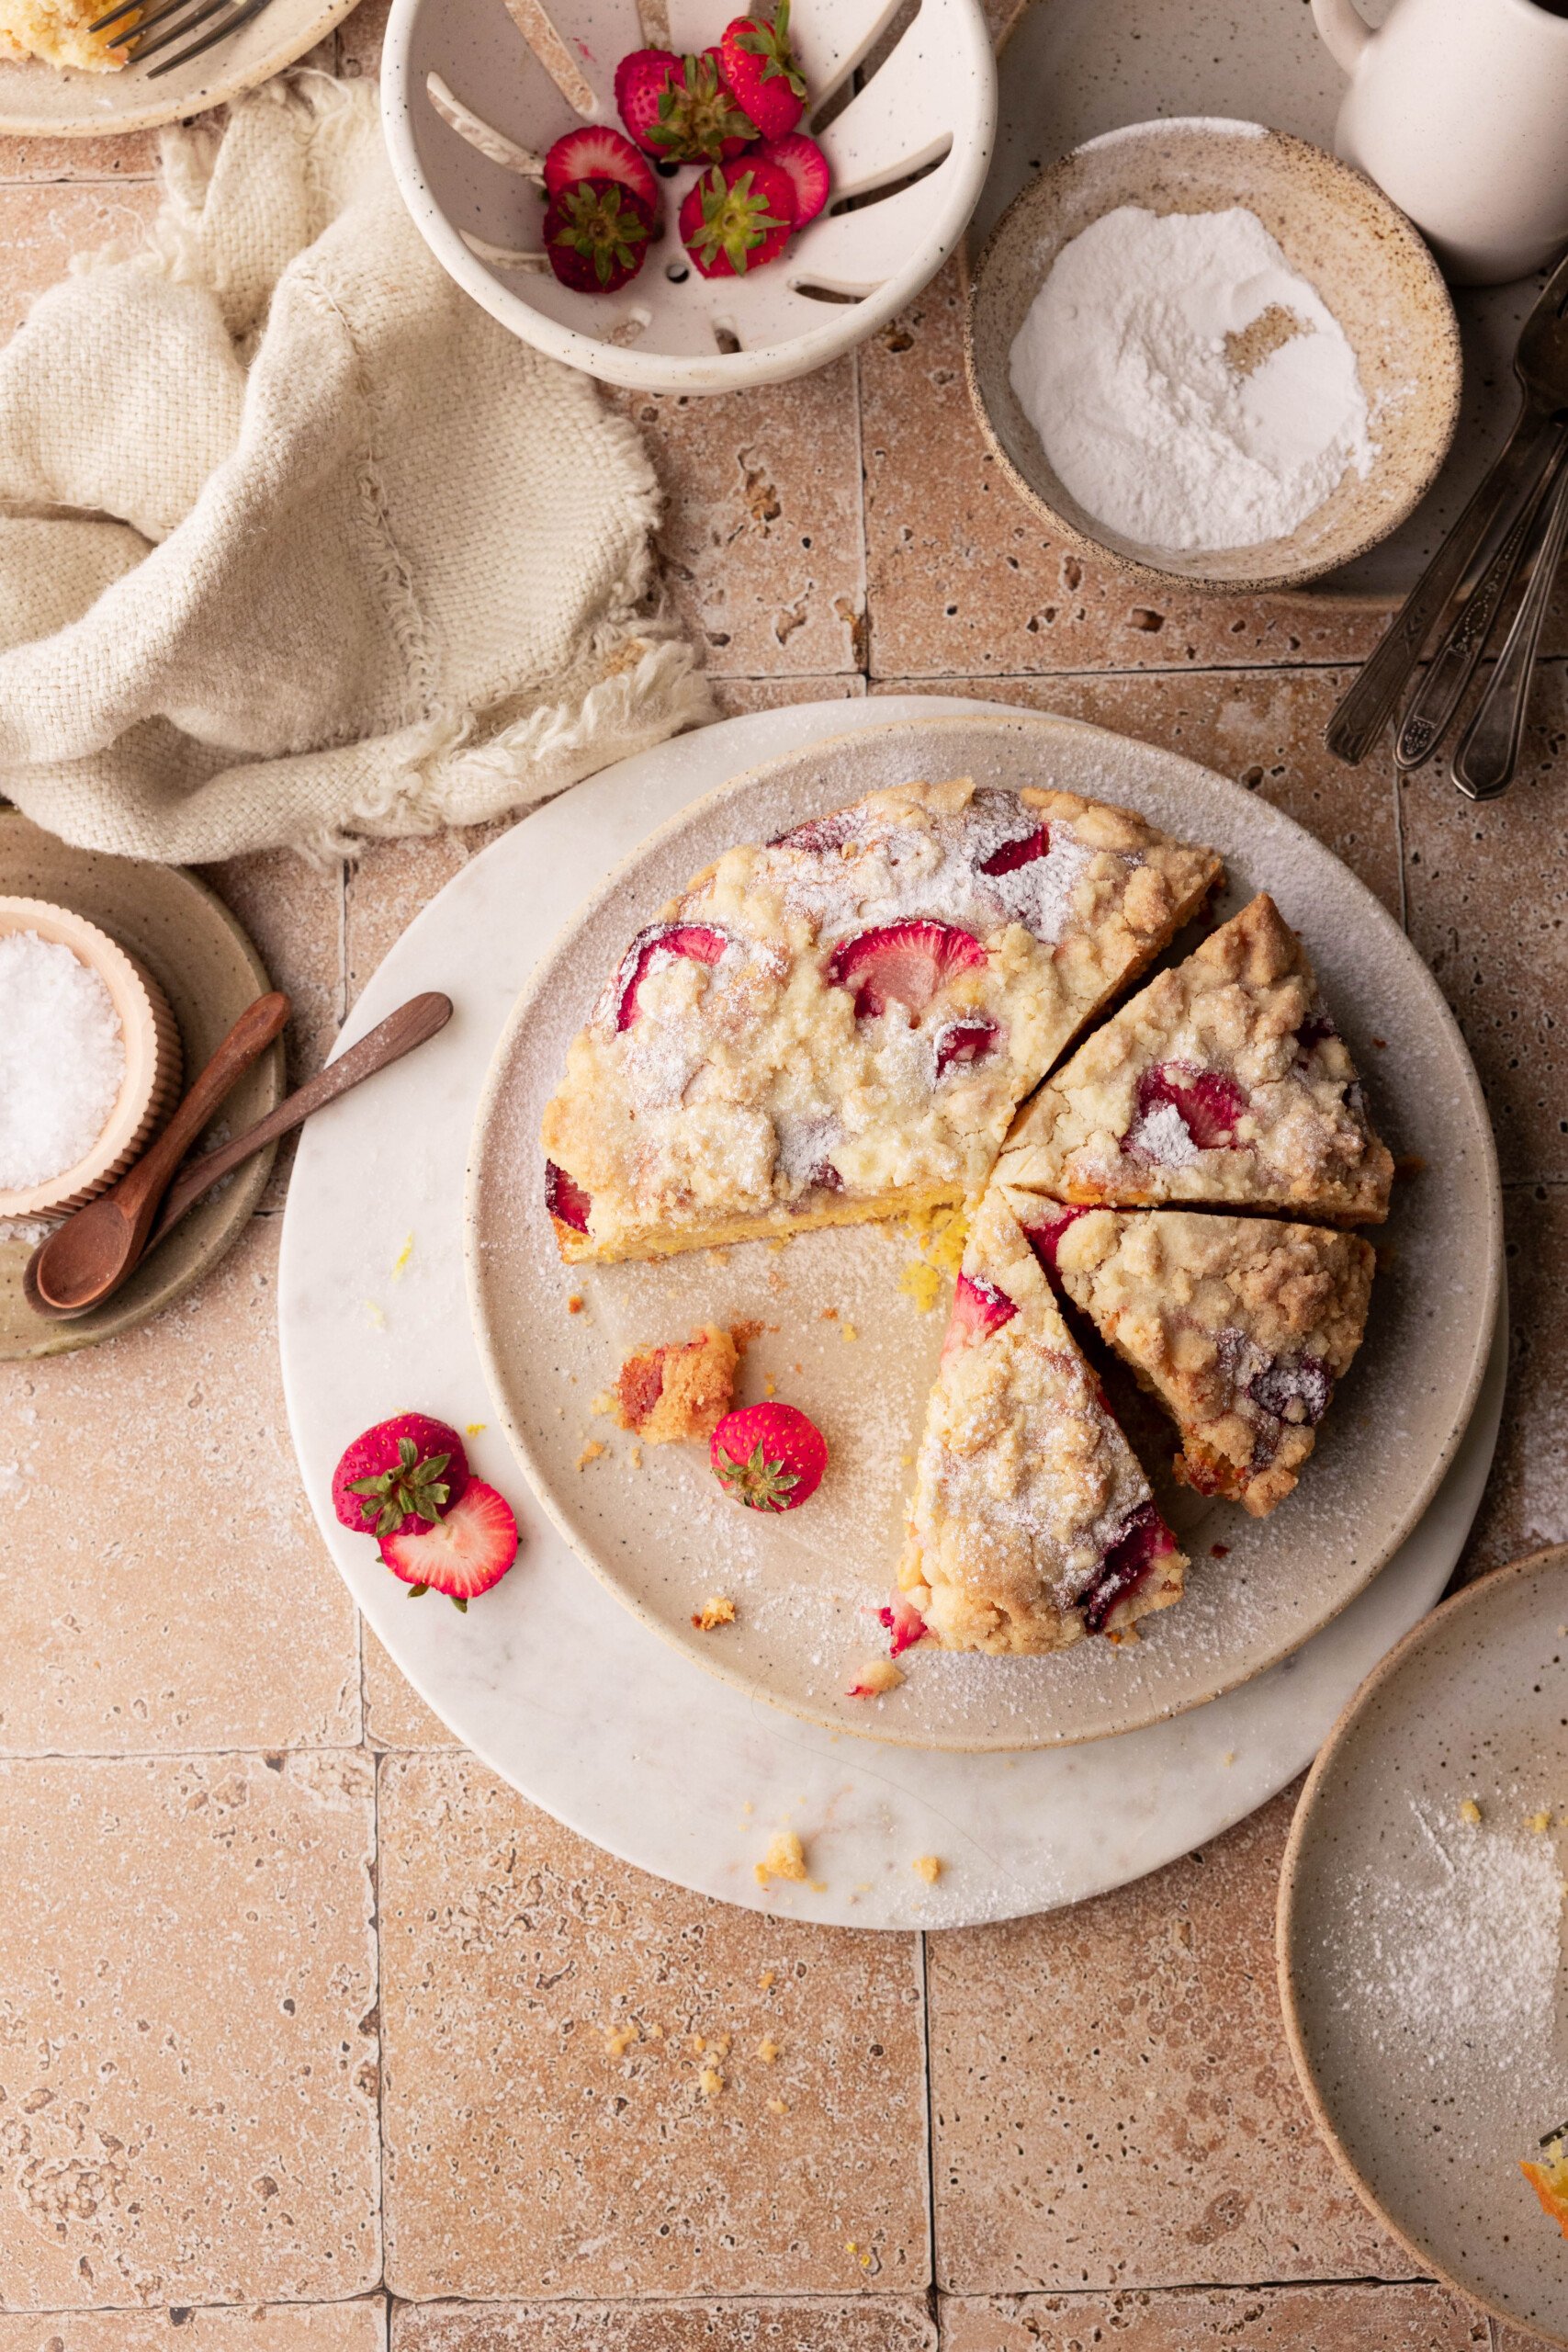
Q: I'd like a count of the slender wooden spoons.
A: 2